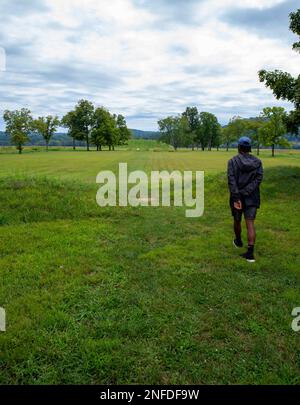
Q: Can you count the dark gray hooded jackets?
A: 1